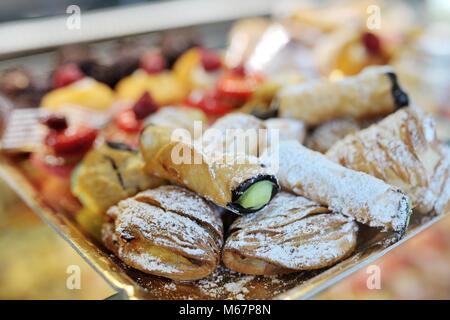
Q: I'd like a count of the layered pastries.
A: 3